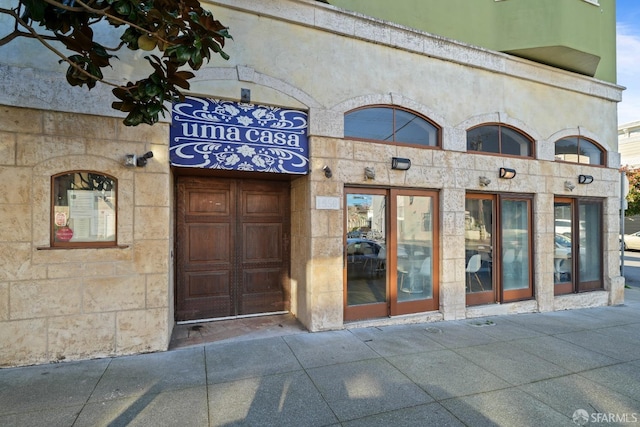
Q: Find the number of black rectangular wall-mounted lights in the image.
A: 3